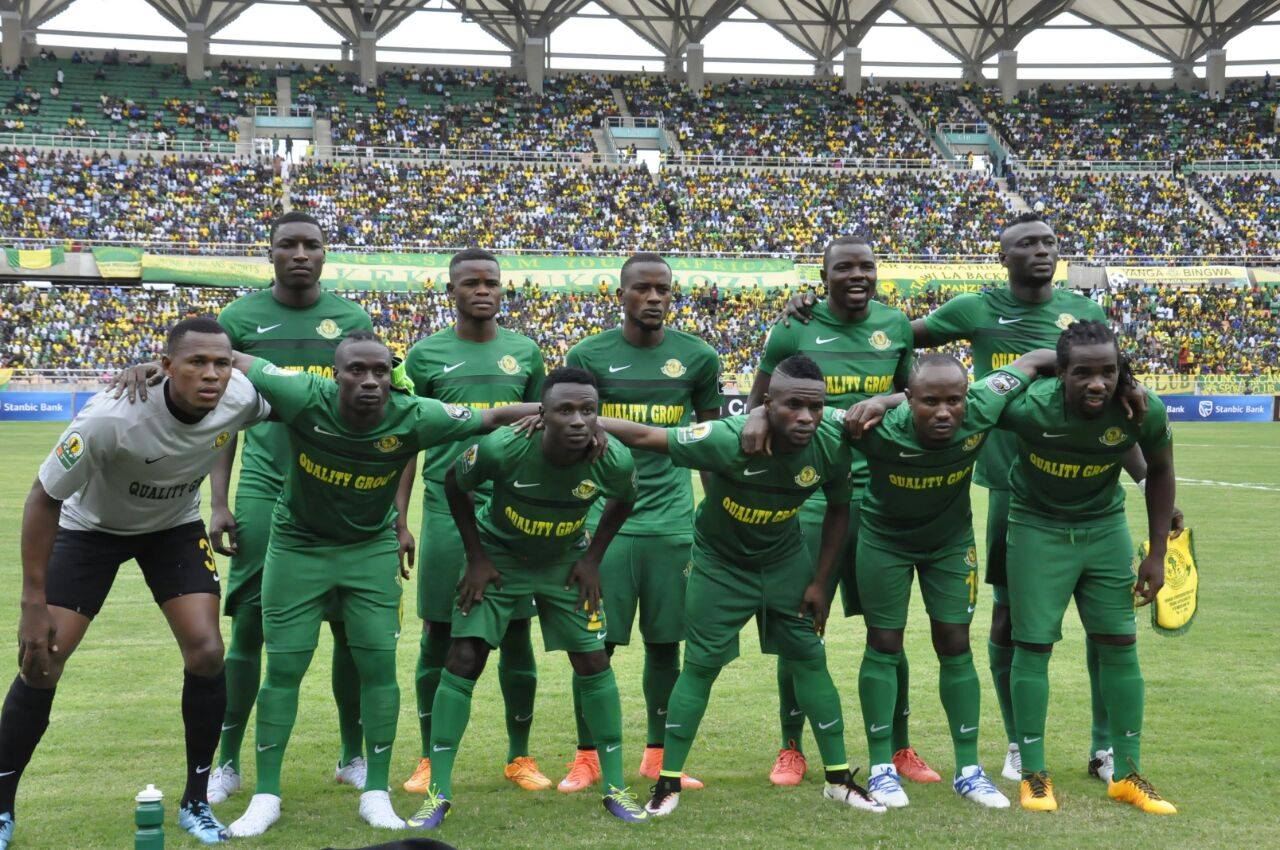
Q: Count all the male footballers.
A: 11